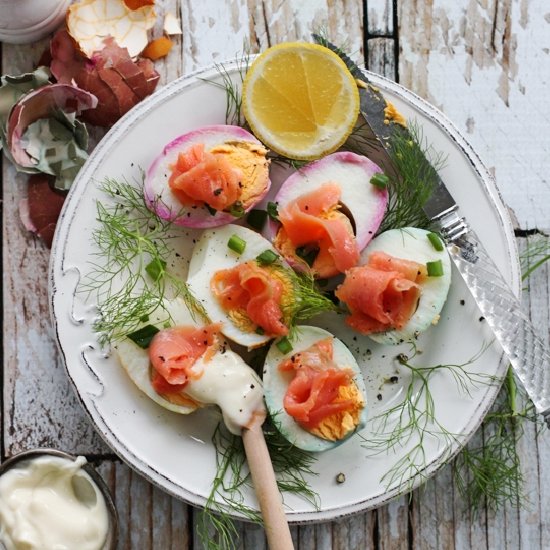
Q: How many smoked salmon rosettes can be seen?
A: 6